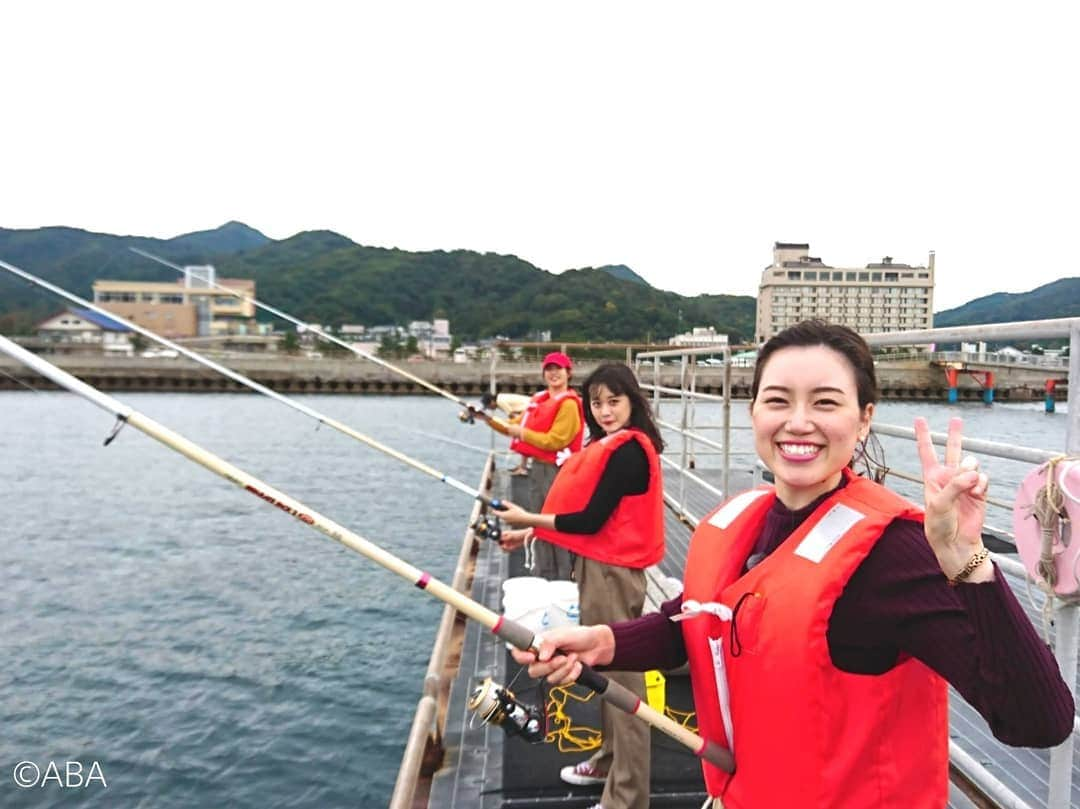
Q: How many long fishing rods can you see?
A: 3